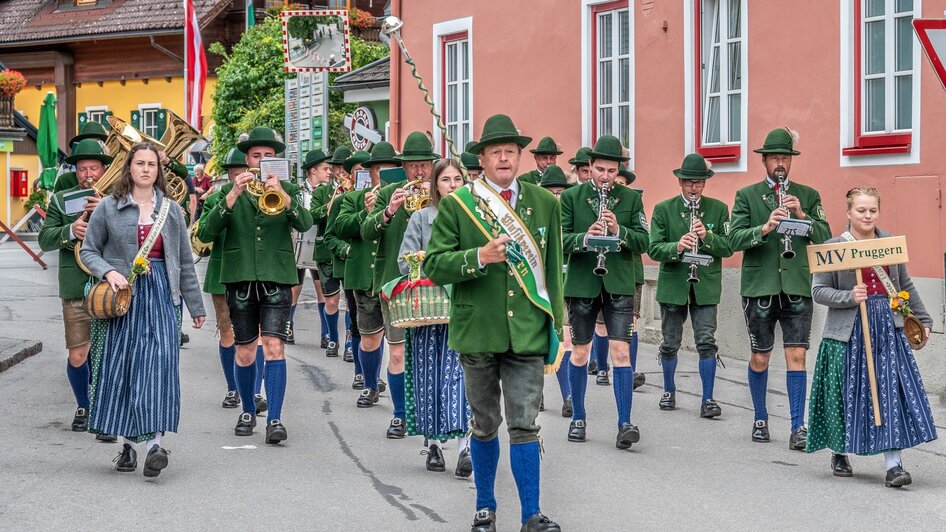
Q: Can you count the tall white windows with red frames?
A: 4